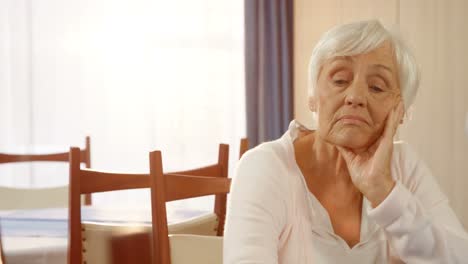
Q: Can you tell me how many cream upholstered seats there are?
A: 3